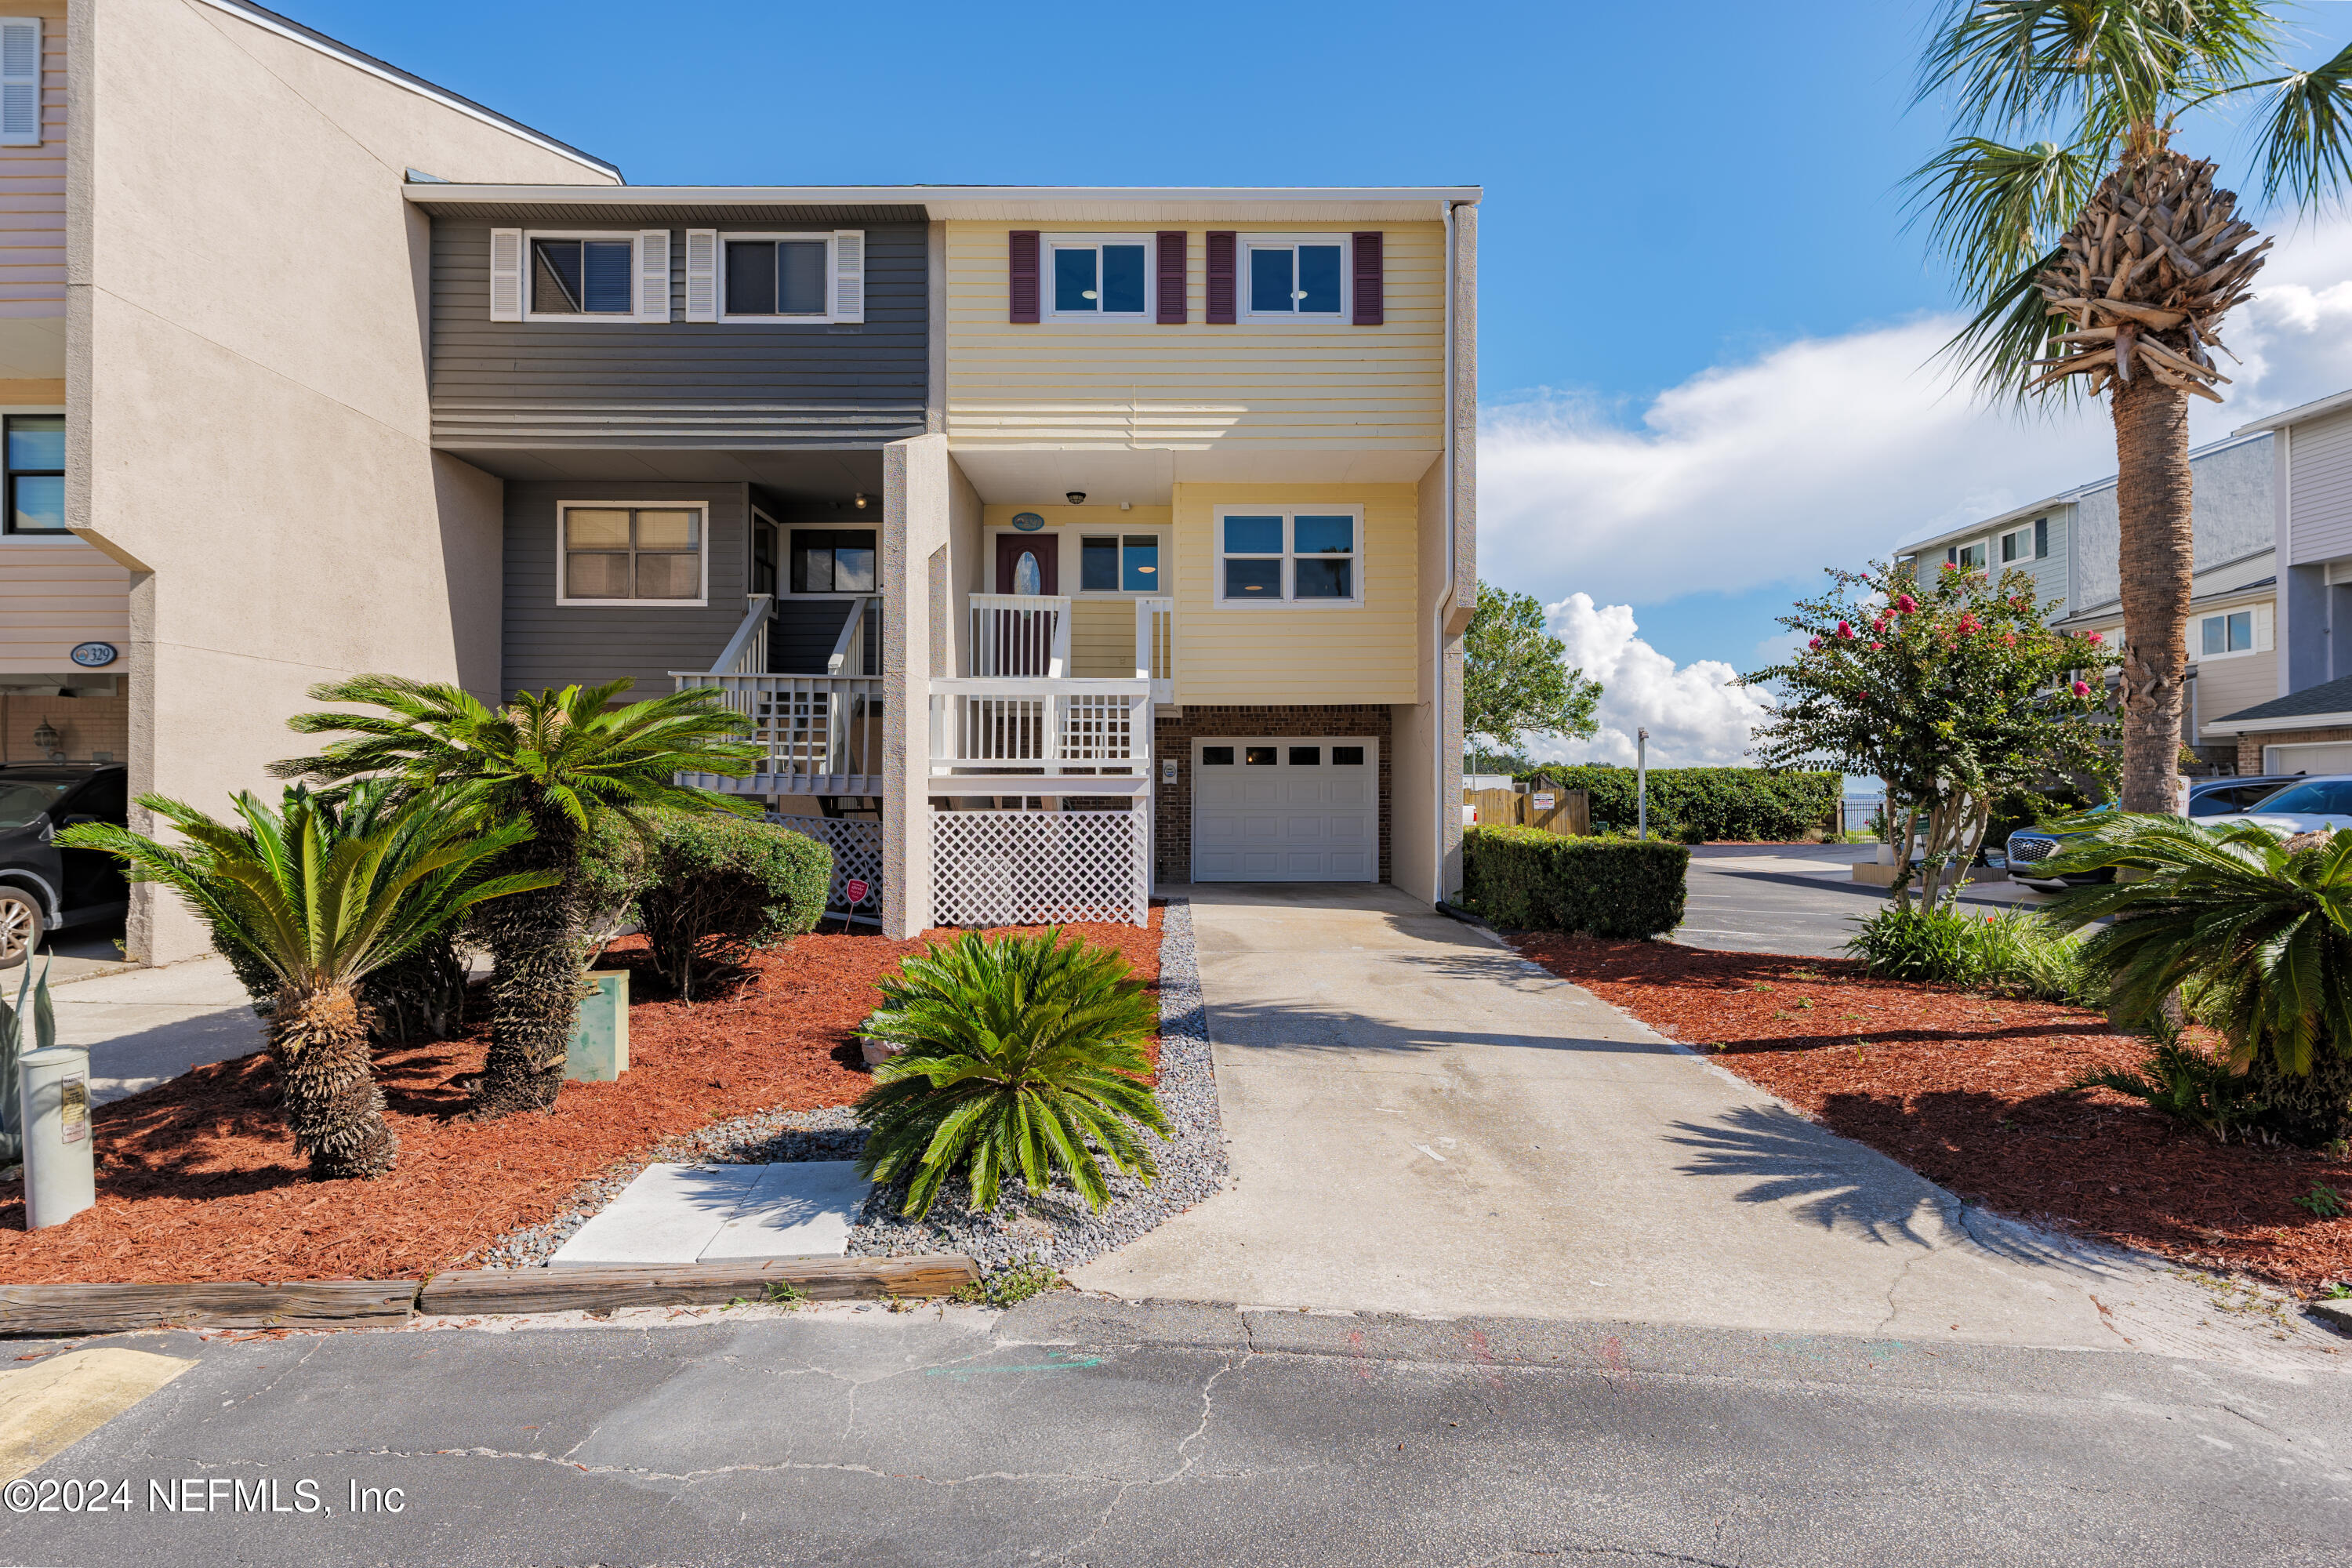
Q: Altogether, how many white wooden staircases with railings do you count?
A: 2